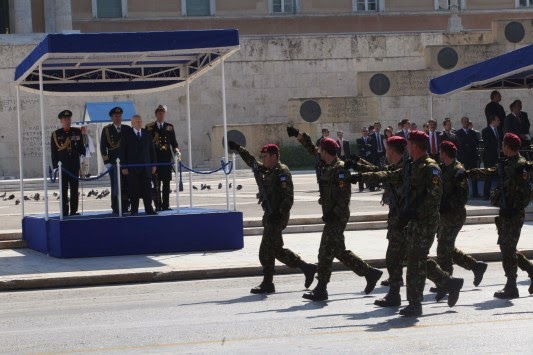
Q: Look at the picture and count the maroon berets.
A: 6